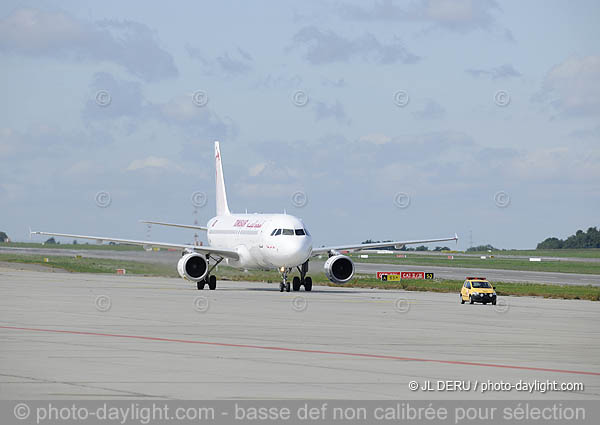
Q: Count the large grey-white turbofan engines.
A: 2